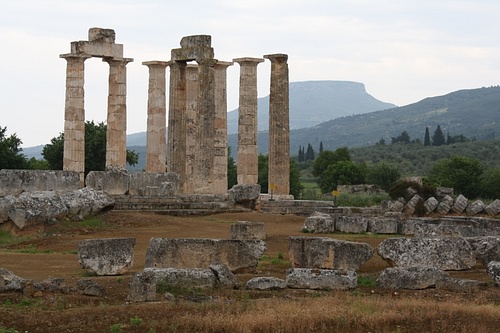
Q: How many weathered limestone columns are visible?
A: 9